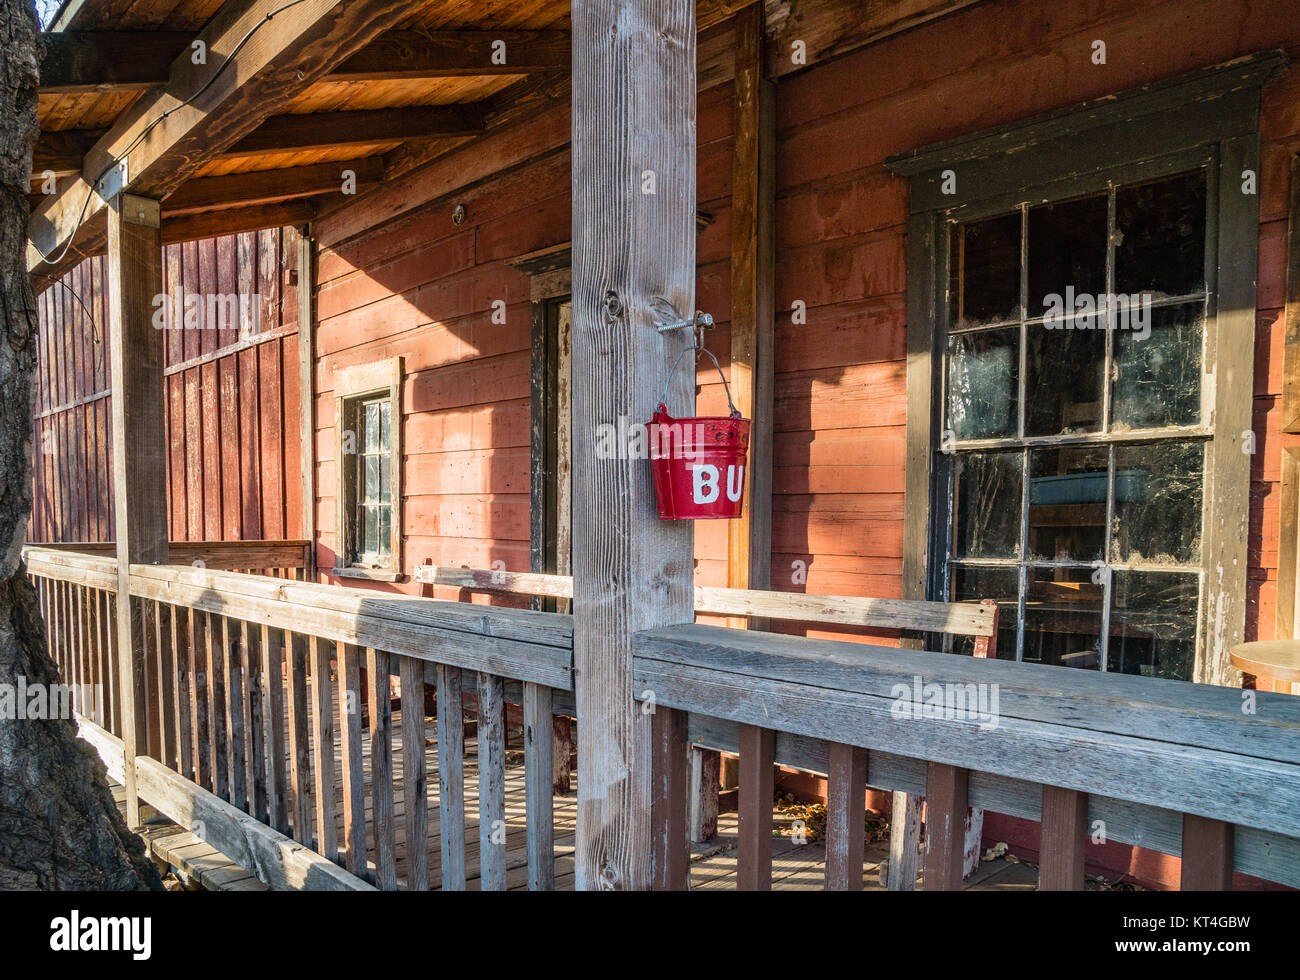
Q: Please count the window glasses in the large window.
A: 12